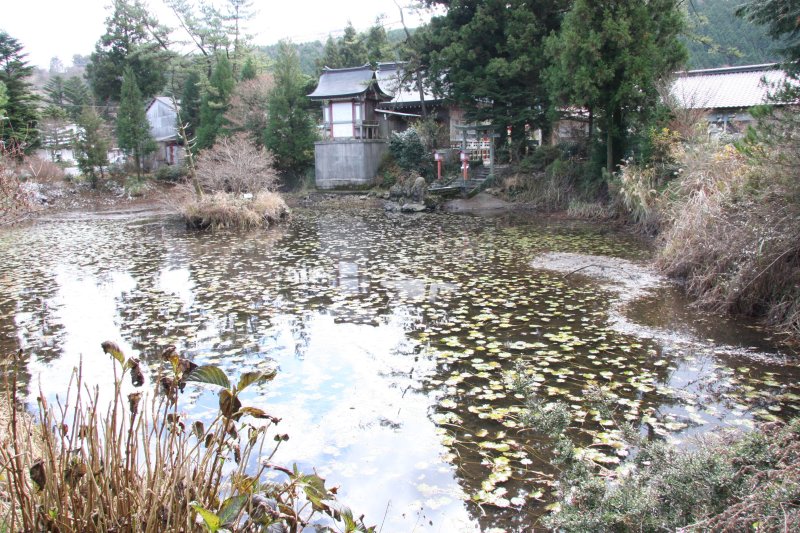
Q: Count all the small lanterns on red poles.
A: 2